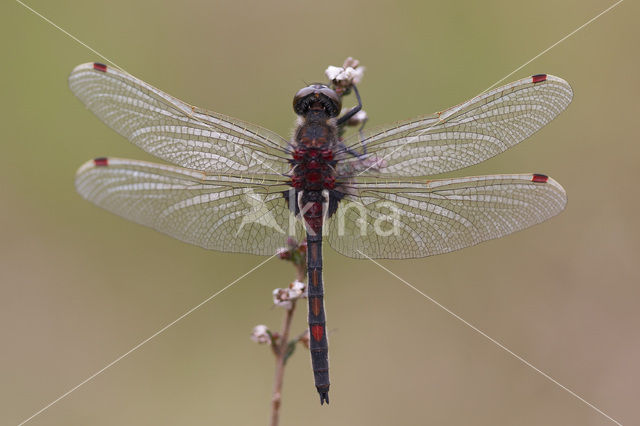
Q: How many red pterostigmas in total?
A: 4